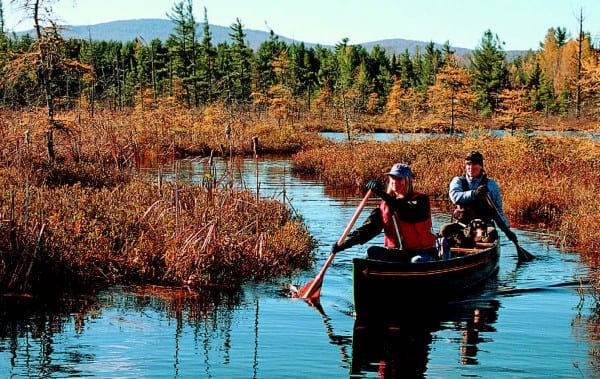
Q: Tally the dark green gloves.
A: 2